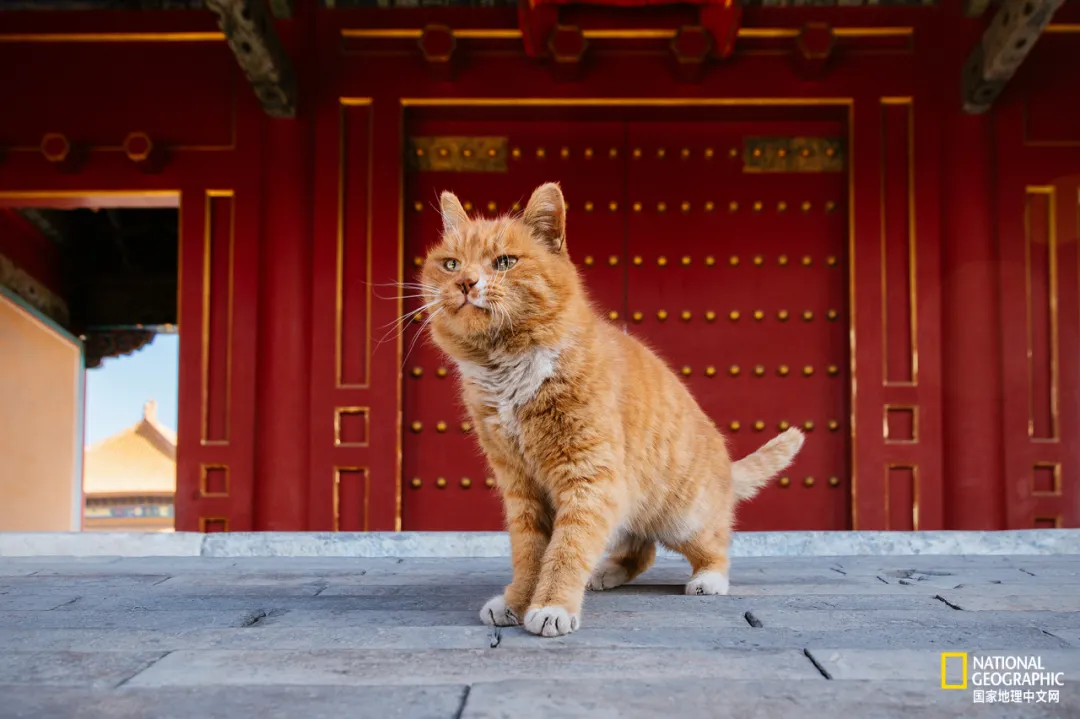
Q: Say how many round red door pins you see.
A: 6